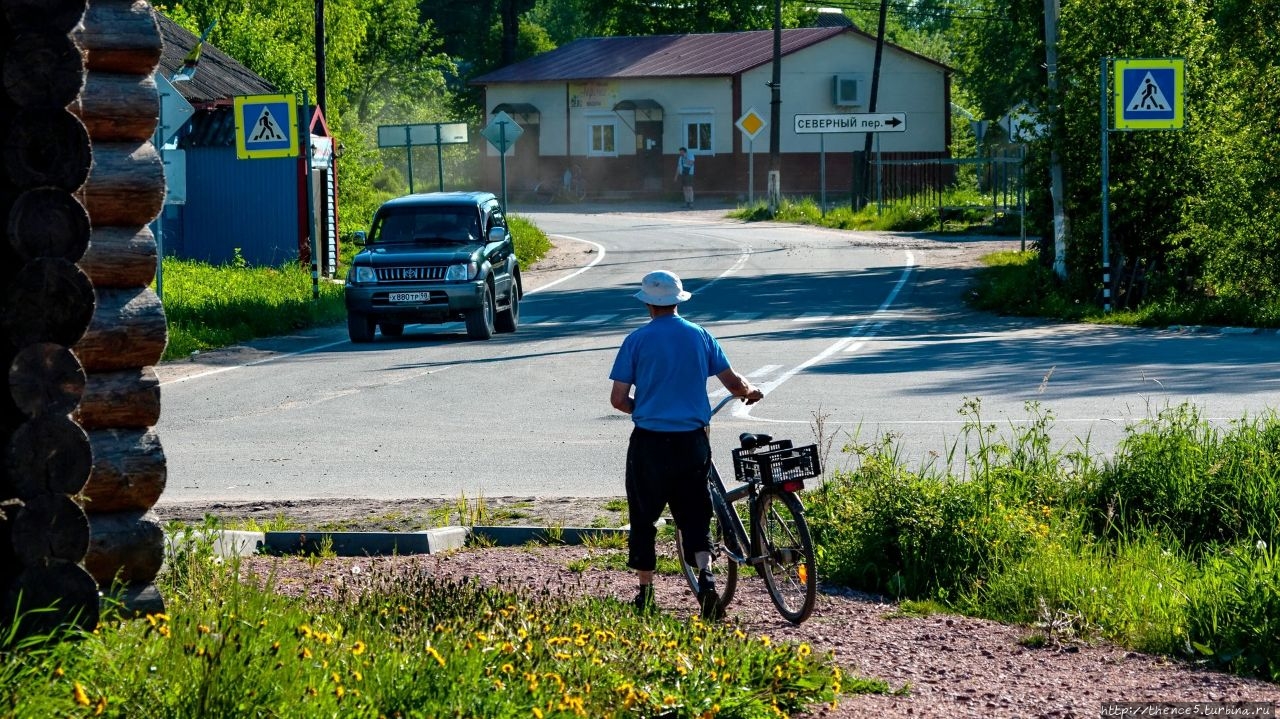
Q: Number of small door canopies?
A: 2